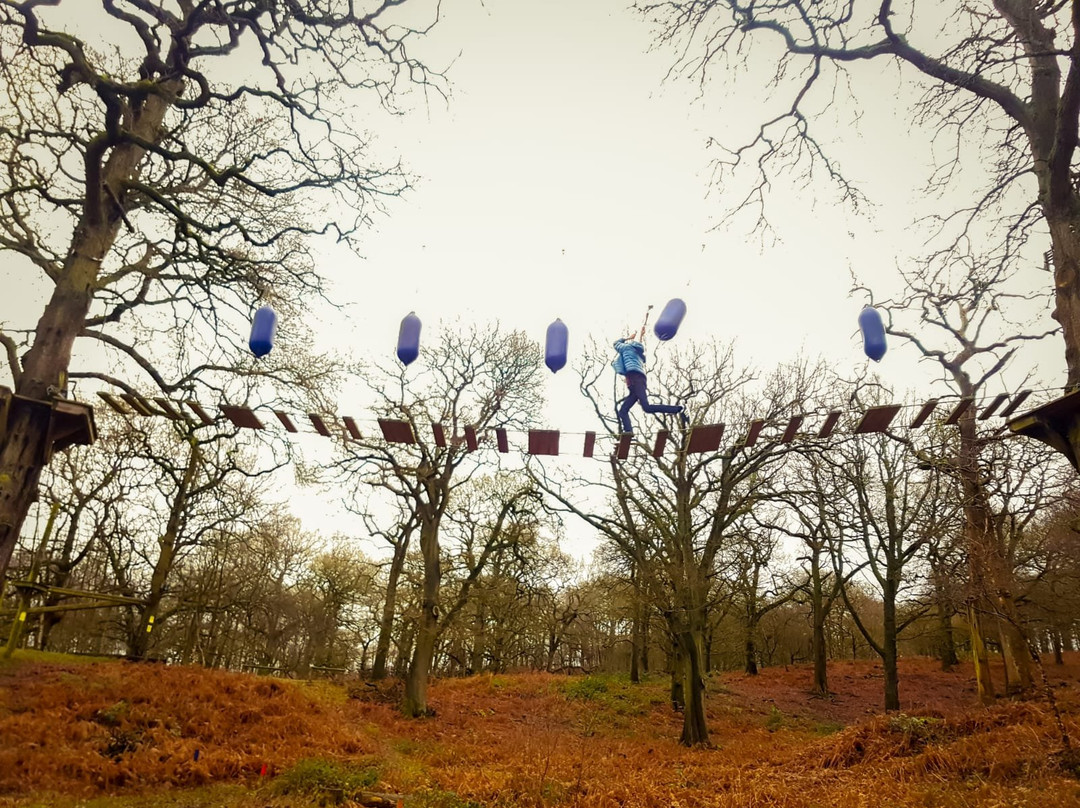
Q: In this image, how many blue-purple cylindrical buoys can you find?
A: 5